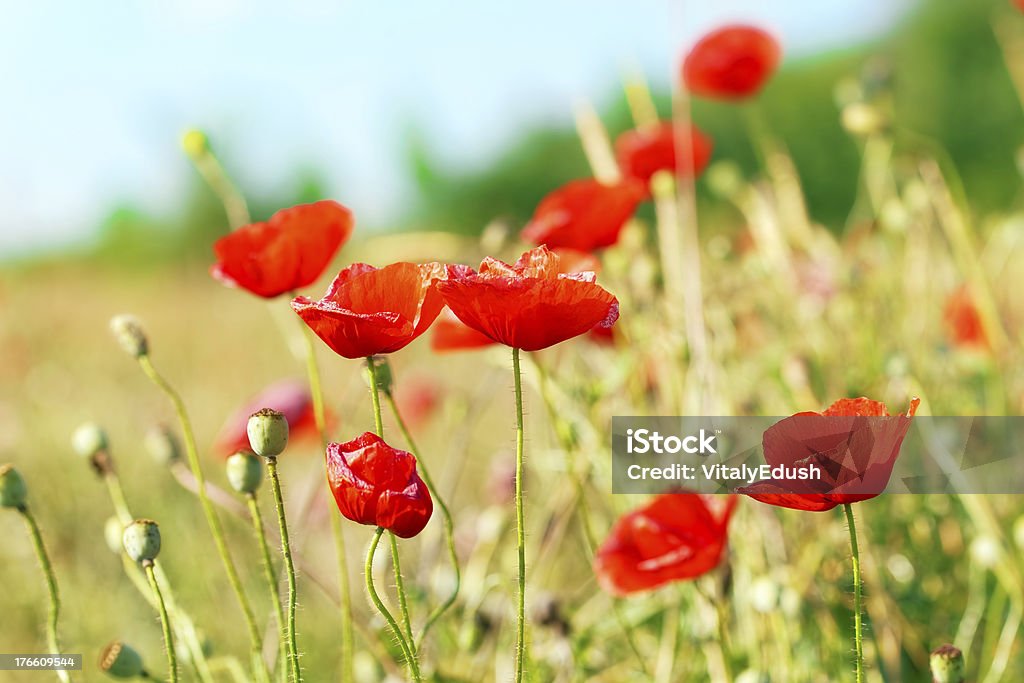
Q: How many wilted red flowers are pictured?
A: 1